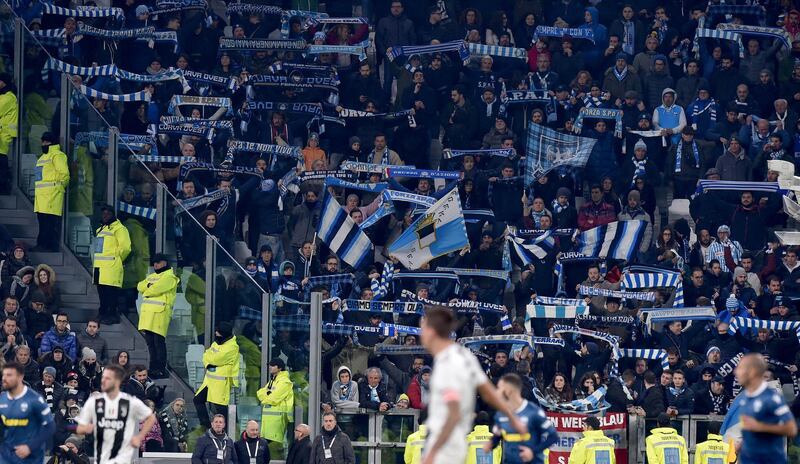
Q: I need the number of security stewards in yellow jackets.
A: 11